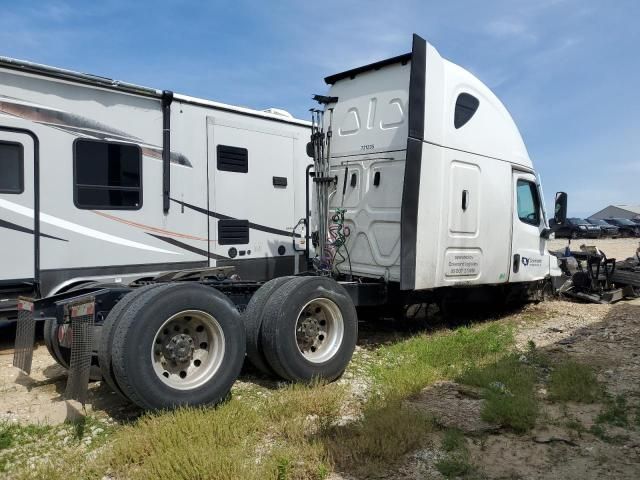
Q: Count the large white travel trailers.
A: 1